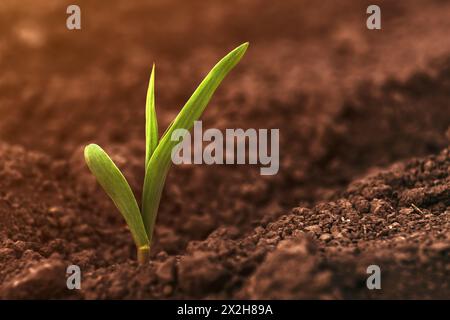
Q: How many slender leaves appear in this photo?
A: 3